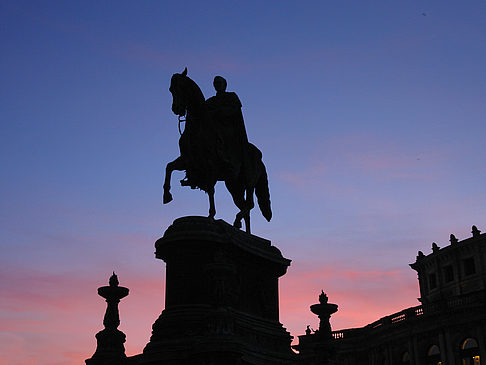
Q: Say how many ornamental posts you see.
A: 2